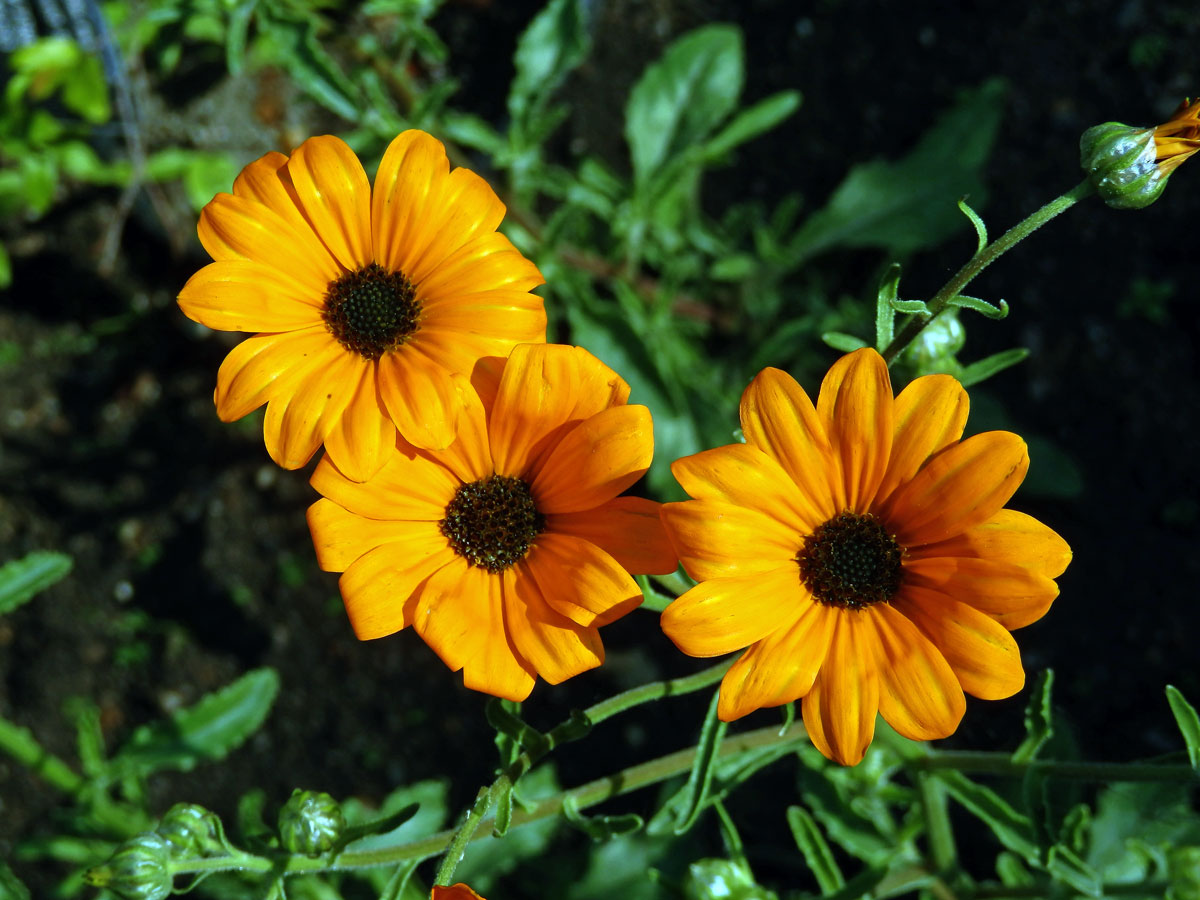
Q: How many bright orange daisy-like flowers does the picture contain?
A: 3